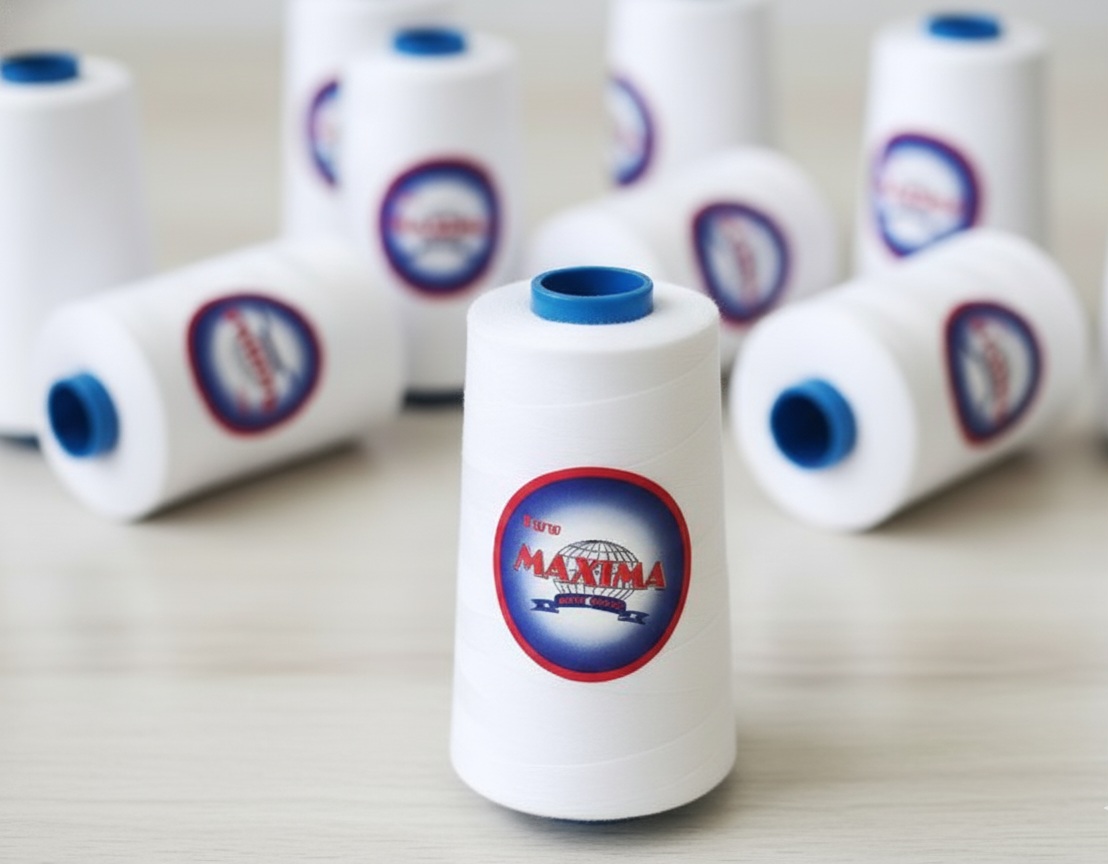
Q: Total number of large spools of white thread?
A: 9